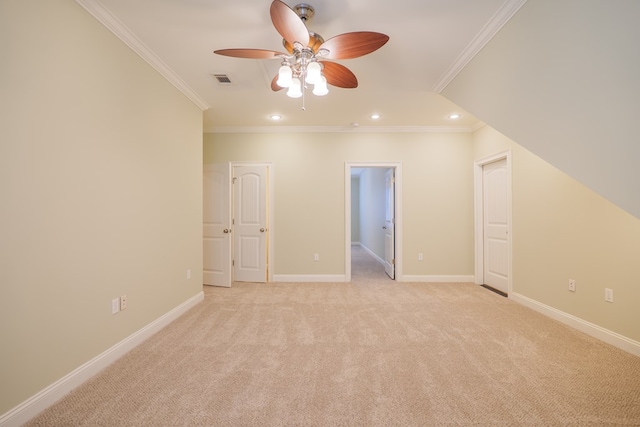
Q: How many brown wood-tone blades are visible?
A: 5